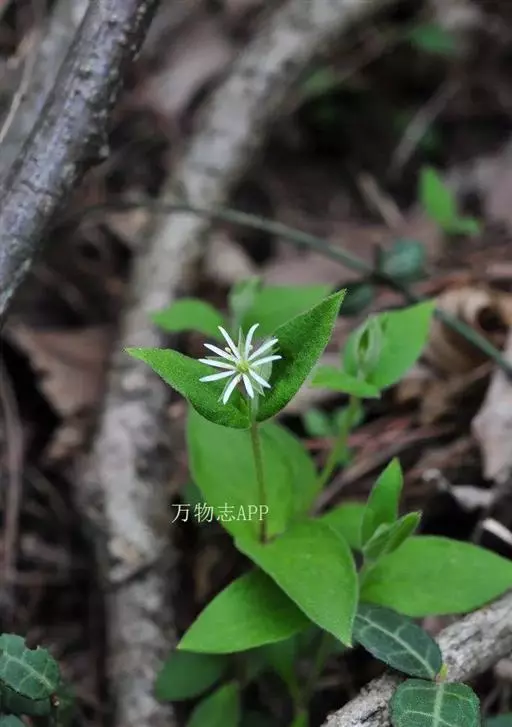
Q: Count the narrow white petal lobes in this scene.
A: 10